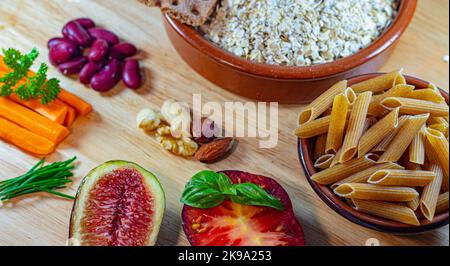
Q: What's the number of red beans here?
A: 11